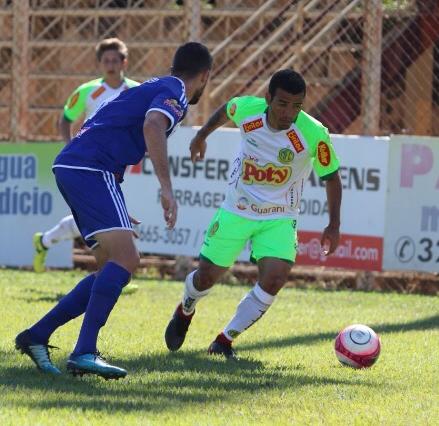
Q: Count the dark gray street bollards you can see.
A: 0